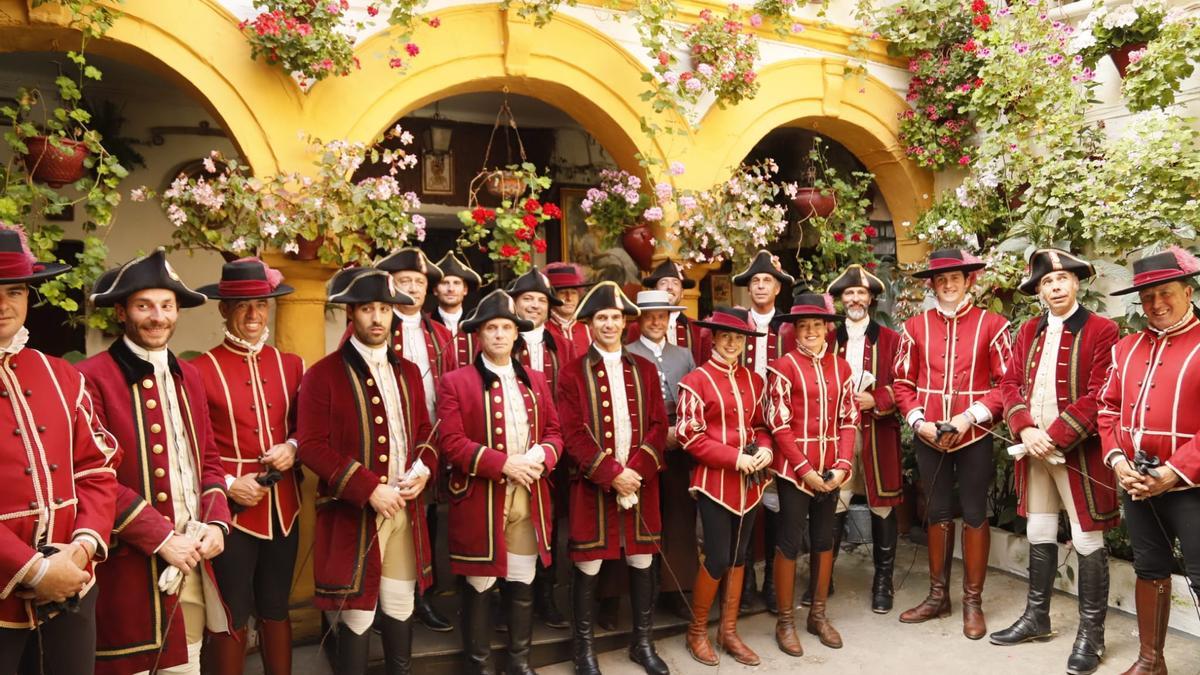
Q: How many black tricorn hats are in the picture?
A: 11